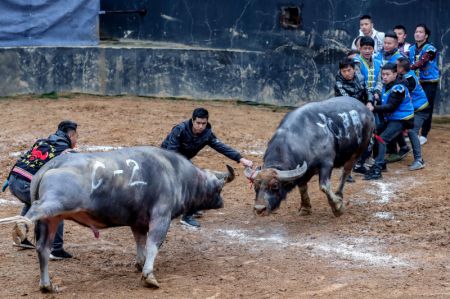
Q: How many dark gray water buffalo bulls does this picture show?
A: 2